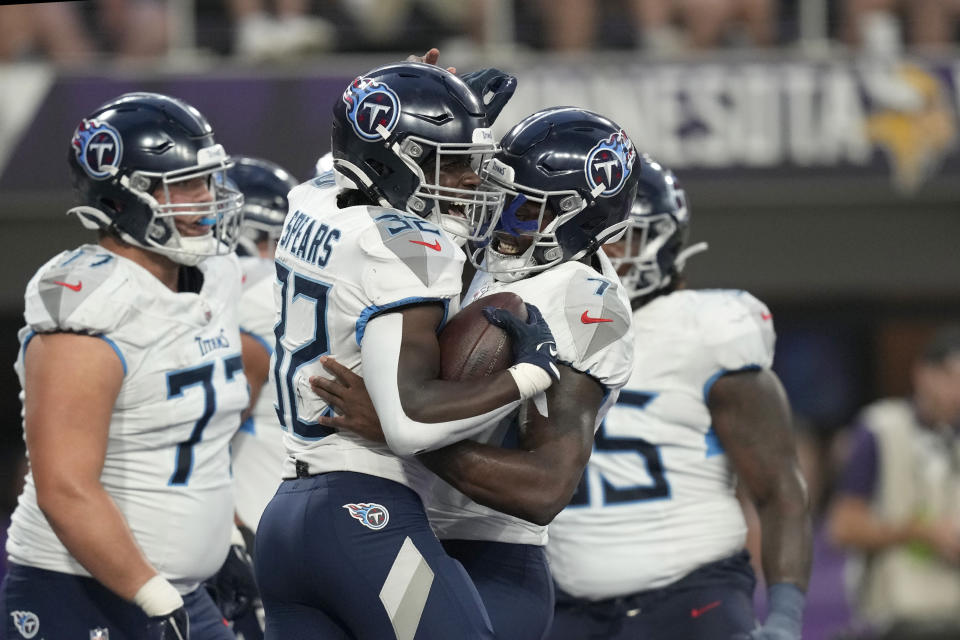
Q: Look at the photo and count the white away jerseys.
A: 5